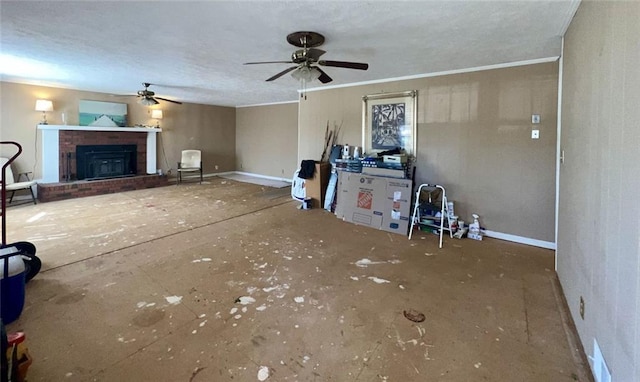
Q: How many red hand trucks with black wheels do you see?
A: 1